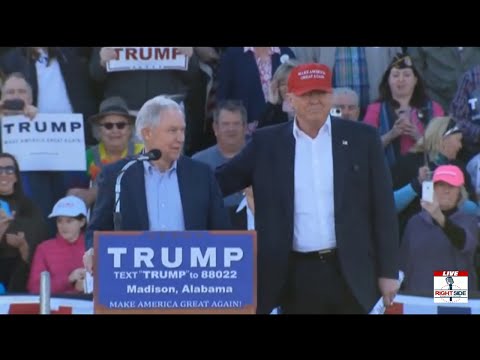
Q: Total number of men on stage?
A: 2